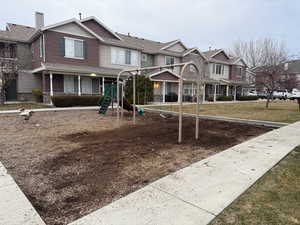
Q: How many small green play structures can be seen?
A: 1